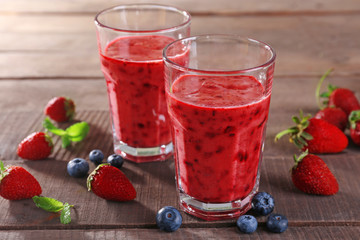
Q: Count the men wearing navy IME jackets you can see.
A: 0